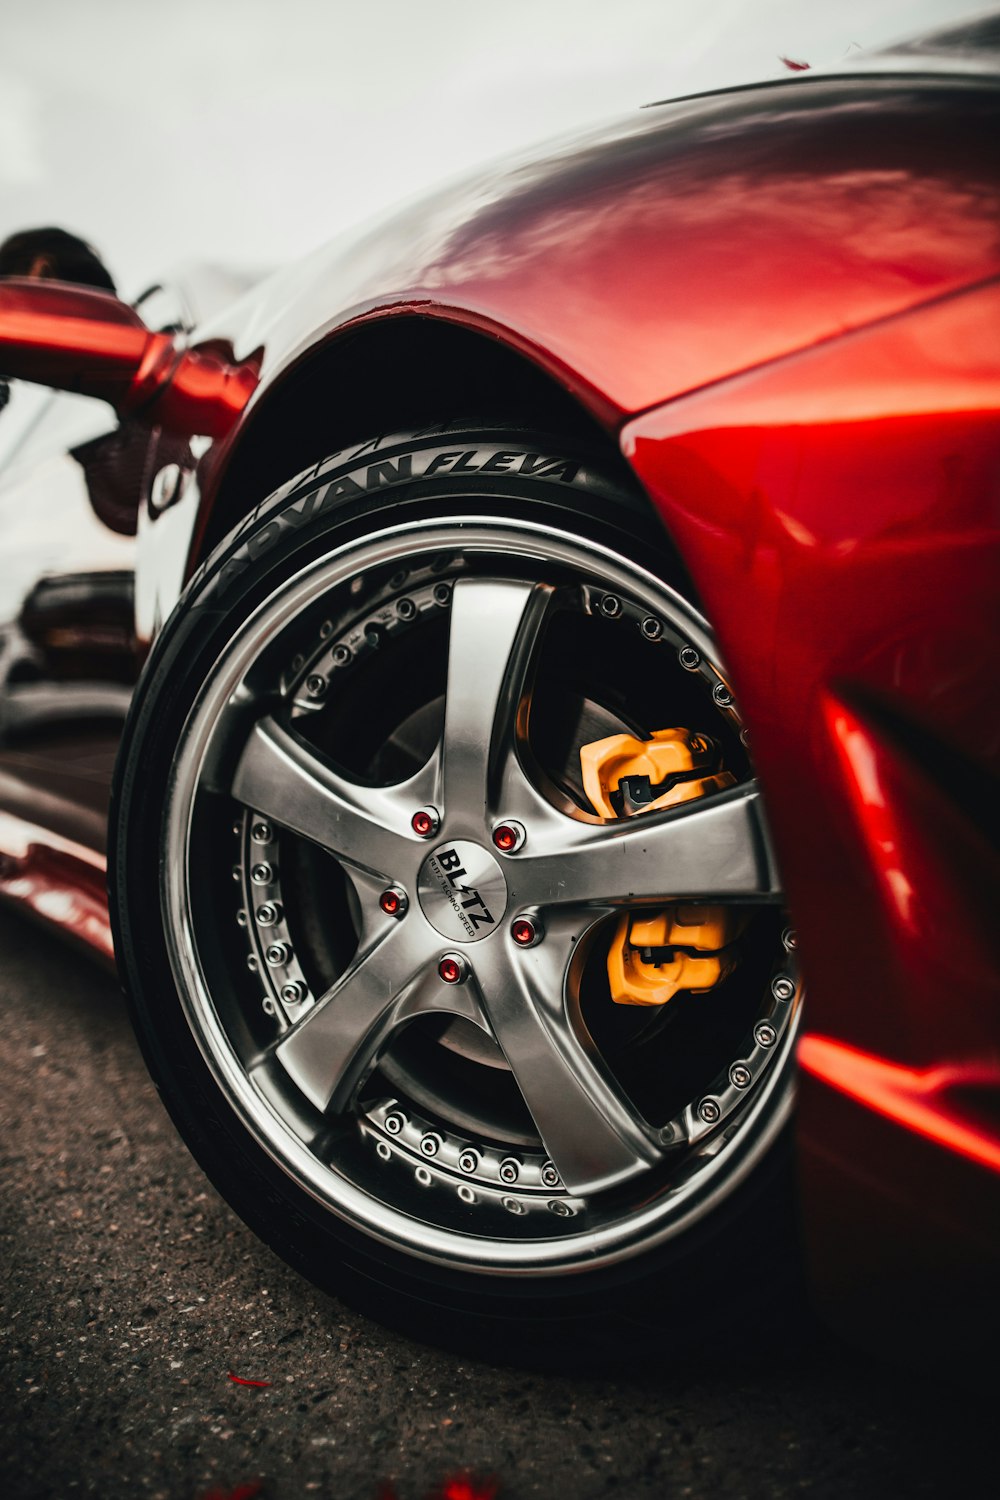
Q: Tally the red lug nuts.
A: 5